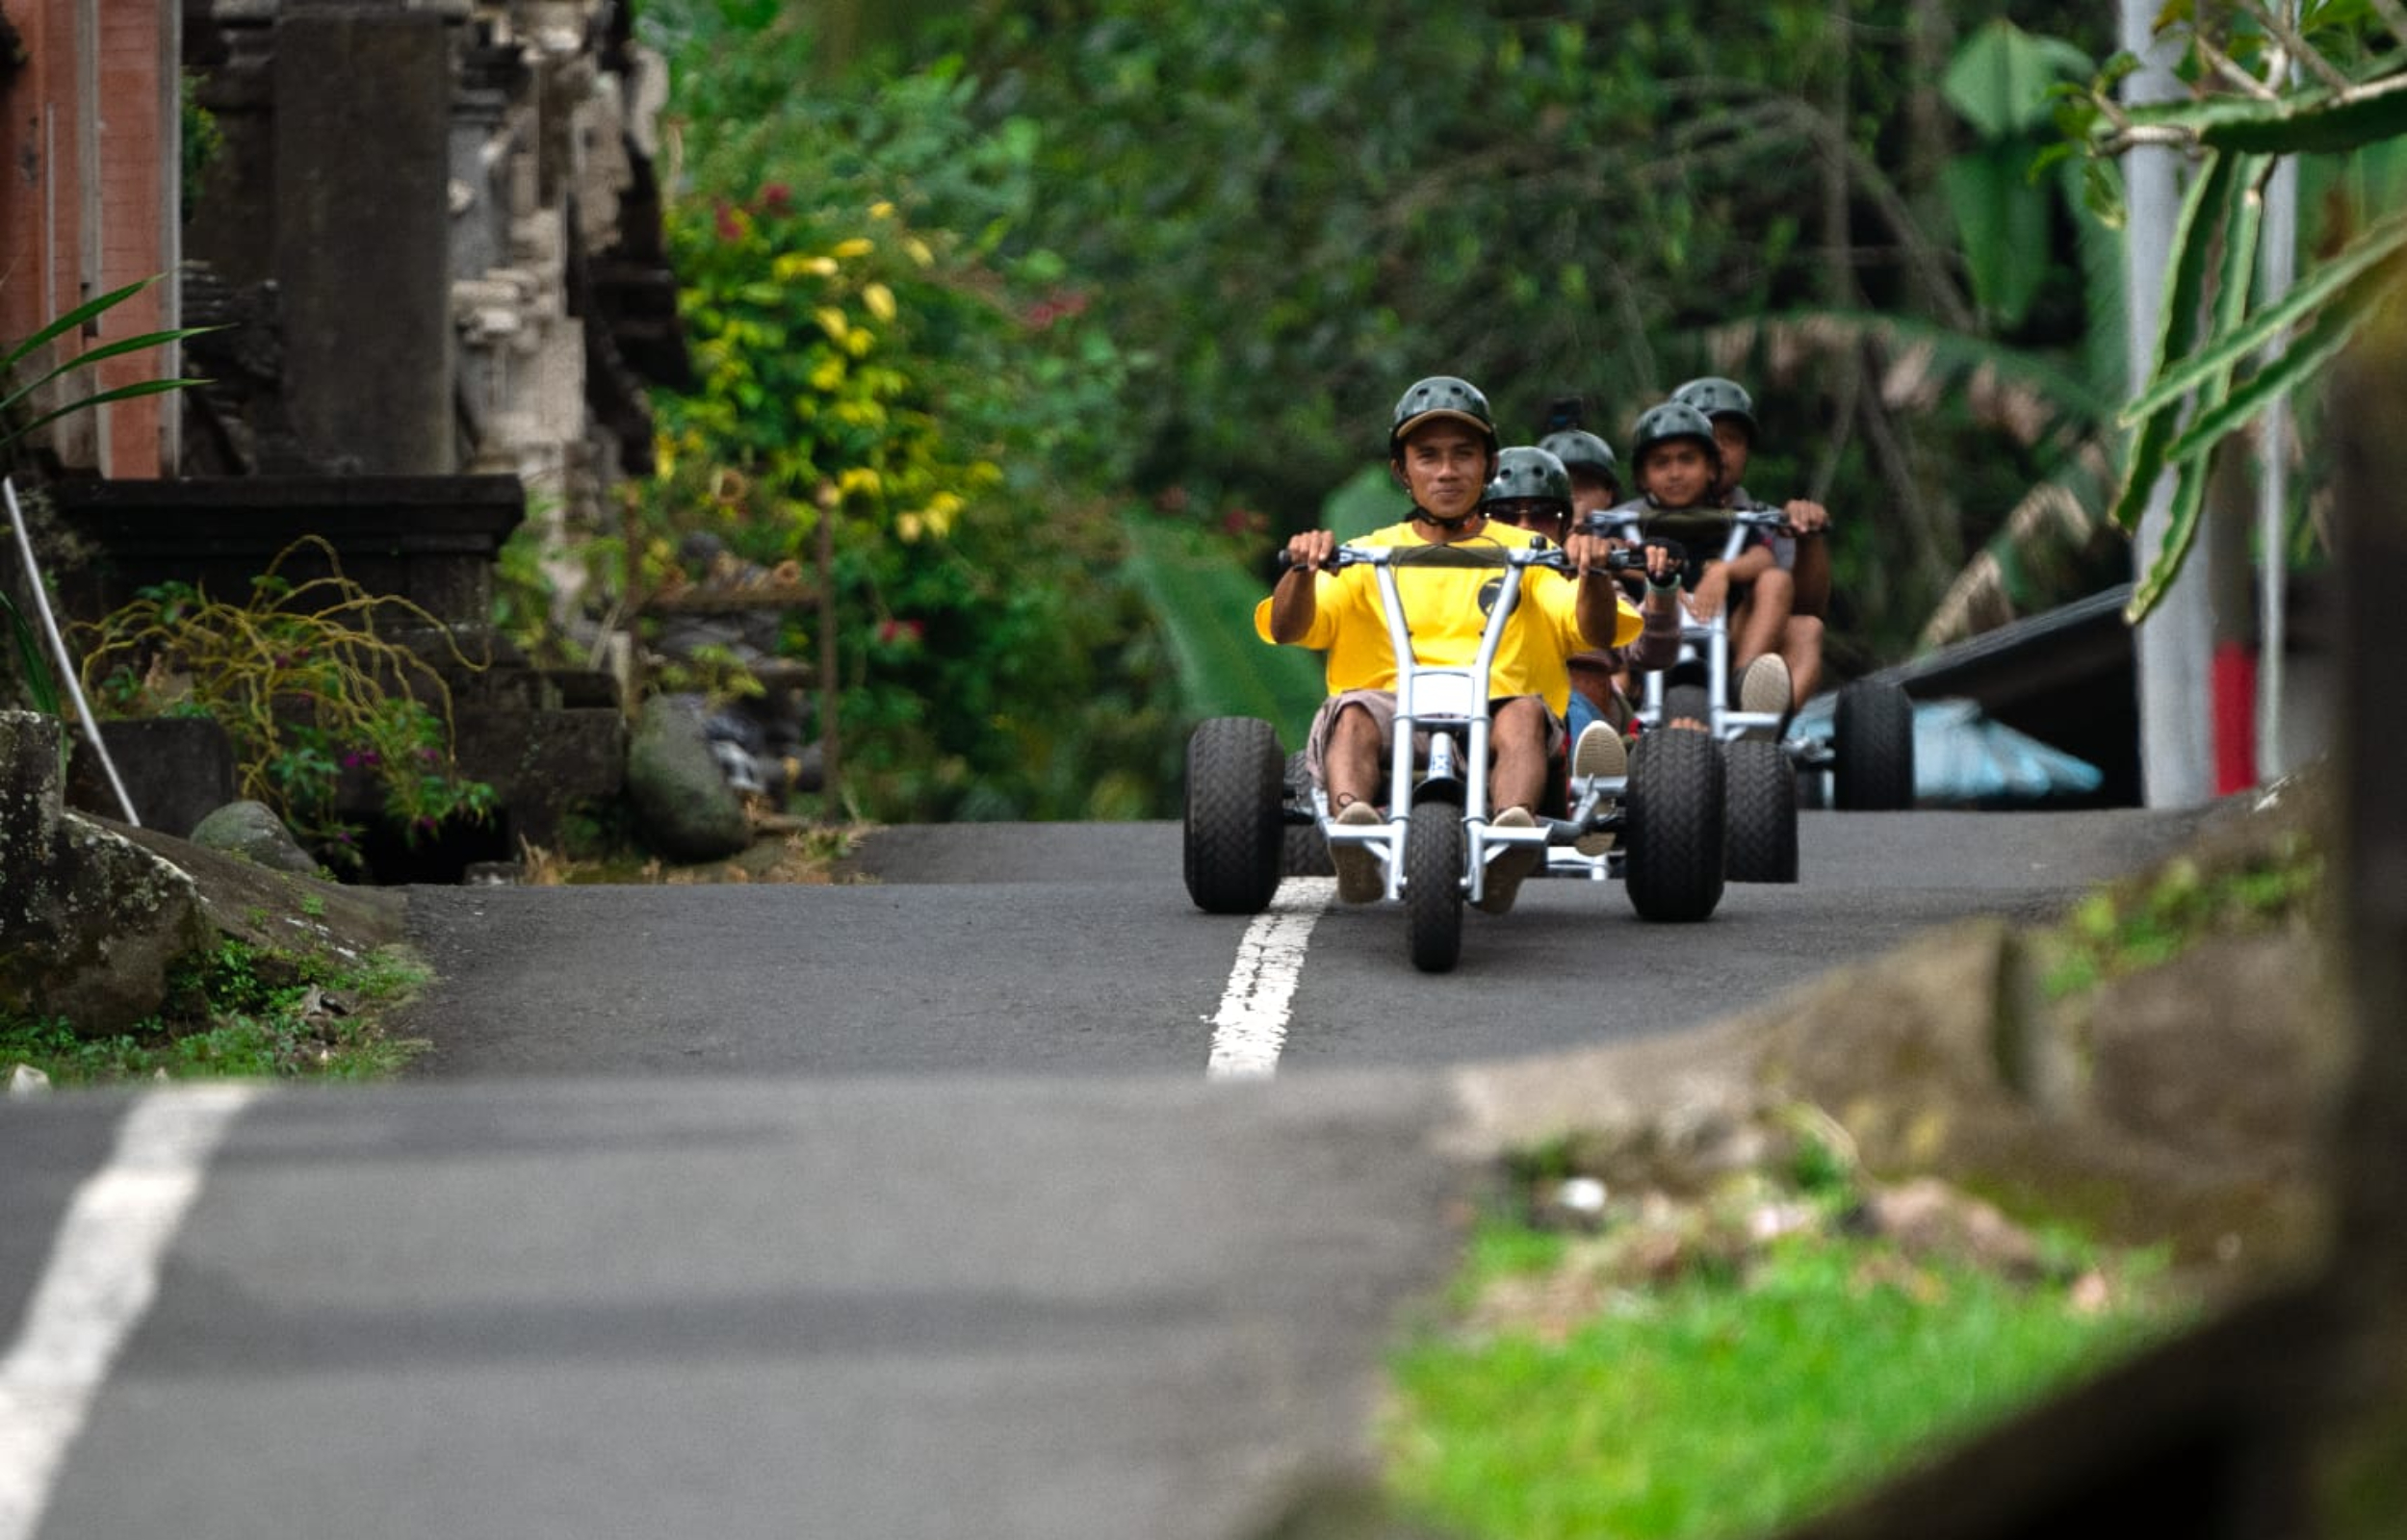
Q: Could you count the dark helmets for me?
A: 5